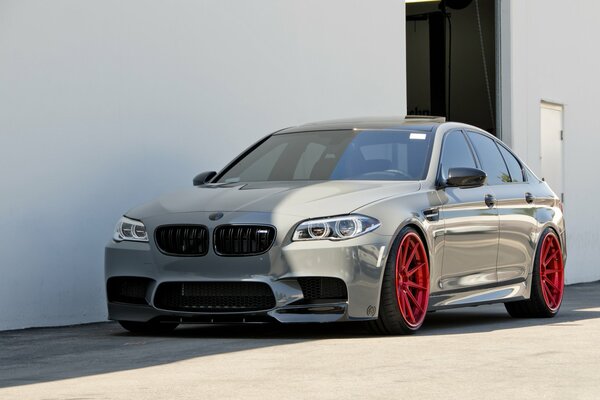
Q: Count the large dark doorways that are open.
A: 1